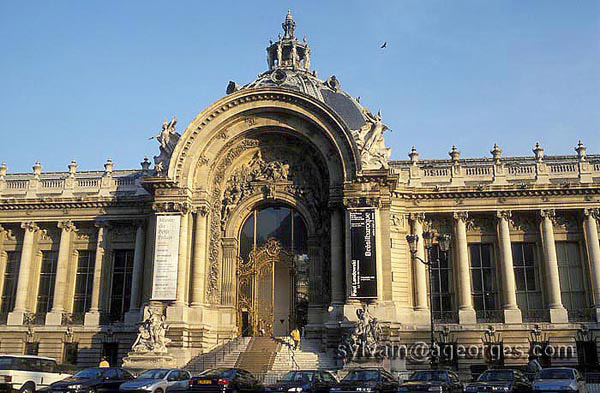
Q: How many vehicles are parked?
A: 9